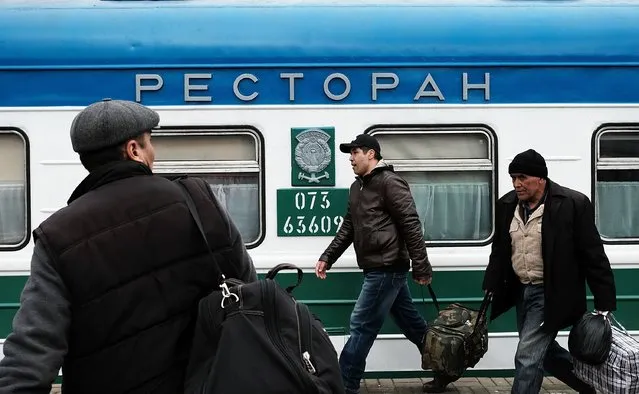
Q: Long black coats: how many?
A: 1